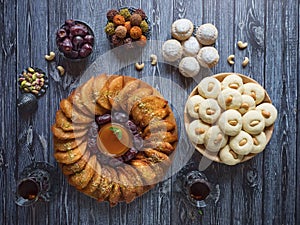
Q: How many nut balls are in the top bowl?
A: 13